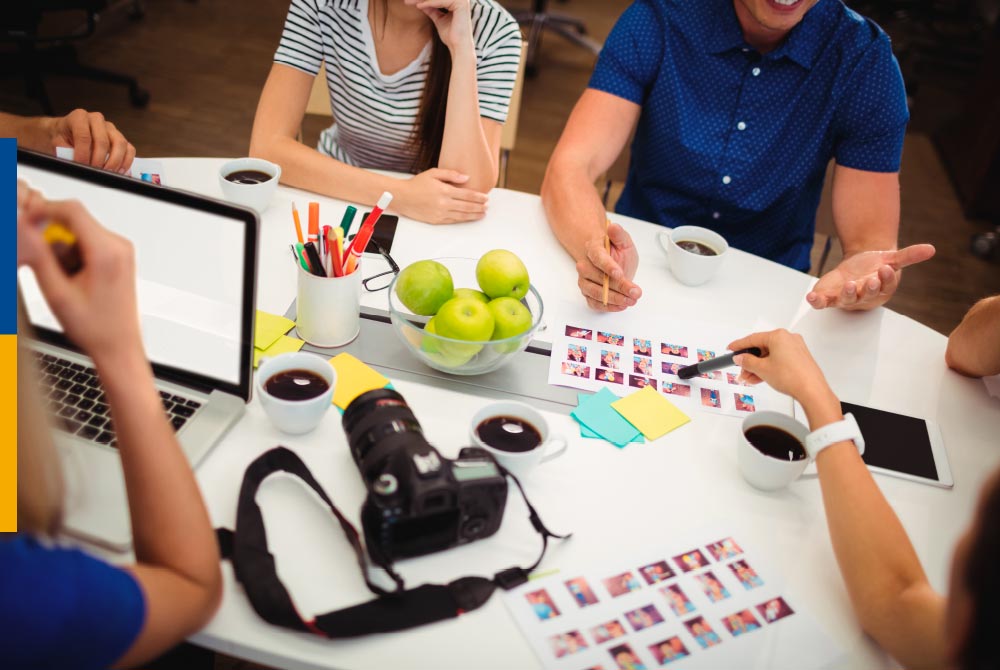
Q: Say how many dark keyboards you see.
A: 1